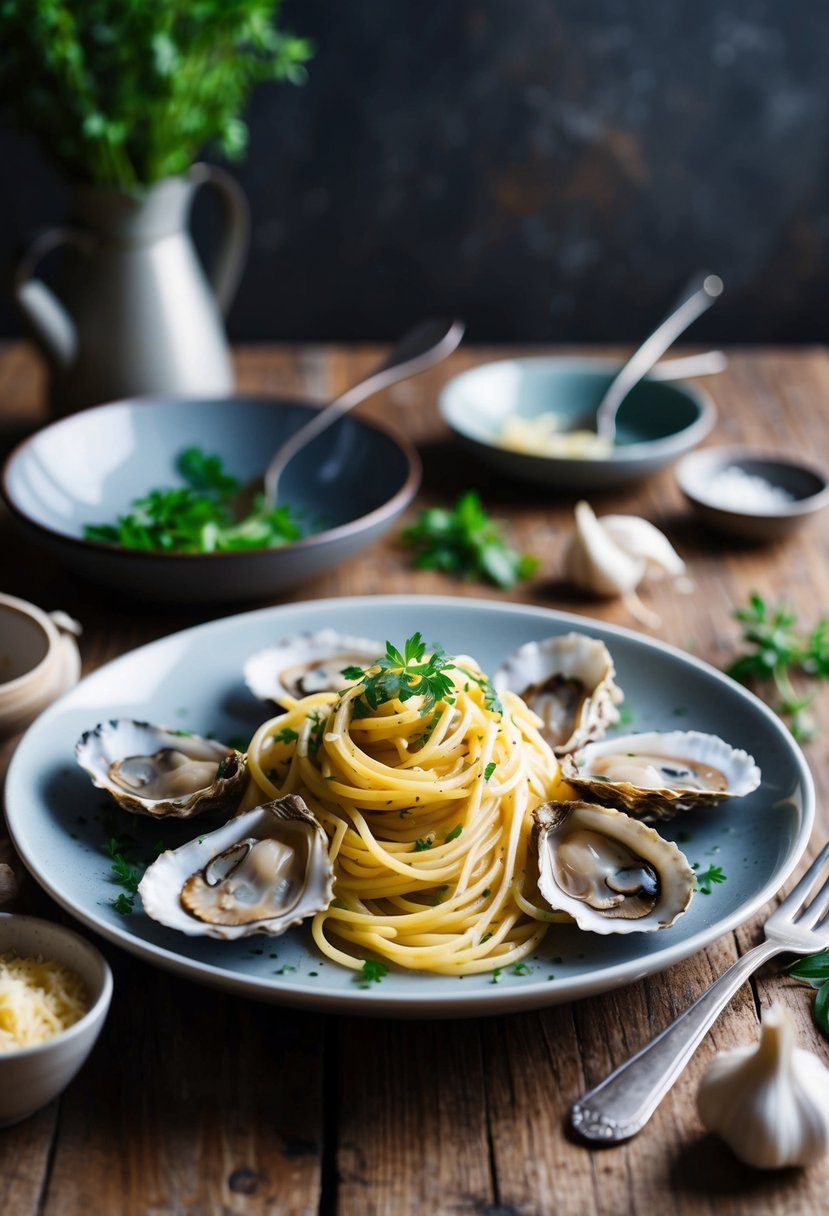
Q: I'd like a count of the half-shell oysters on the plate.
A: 6